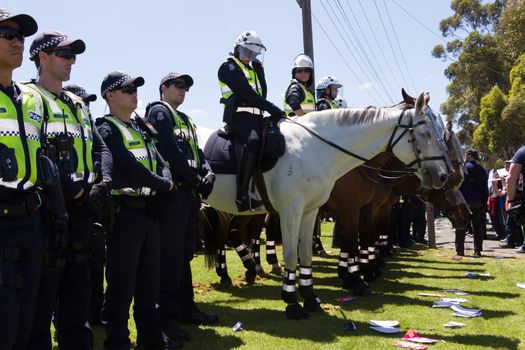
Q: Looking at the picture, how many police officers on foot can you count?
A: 5